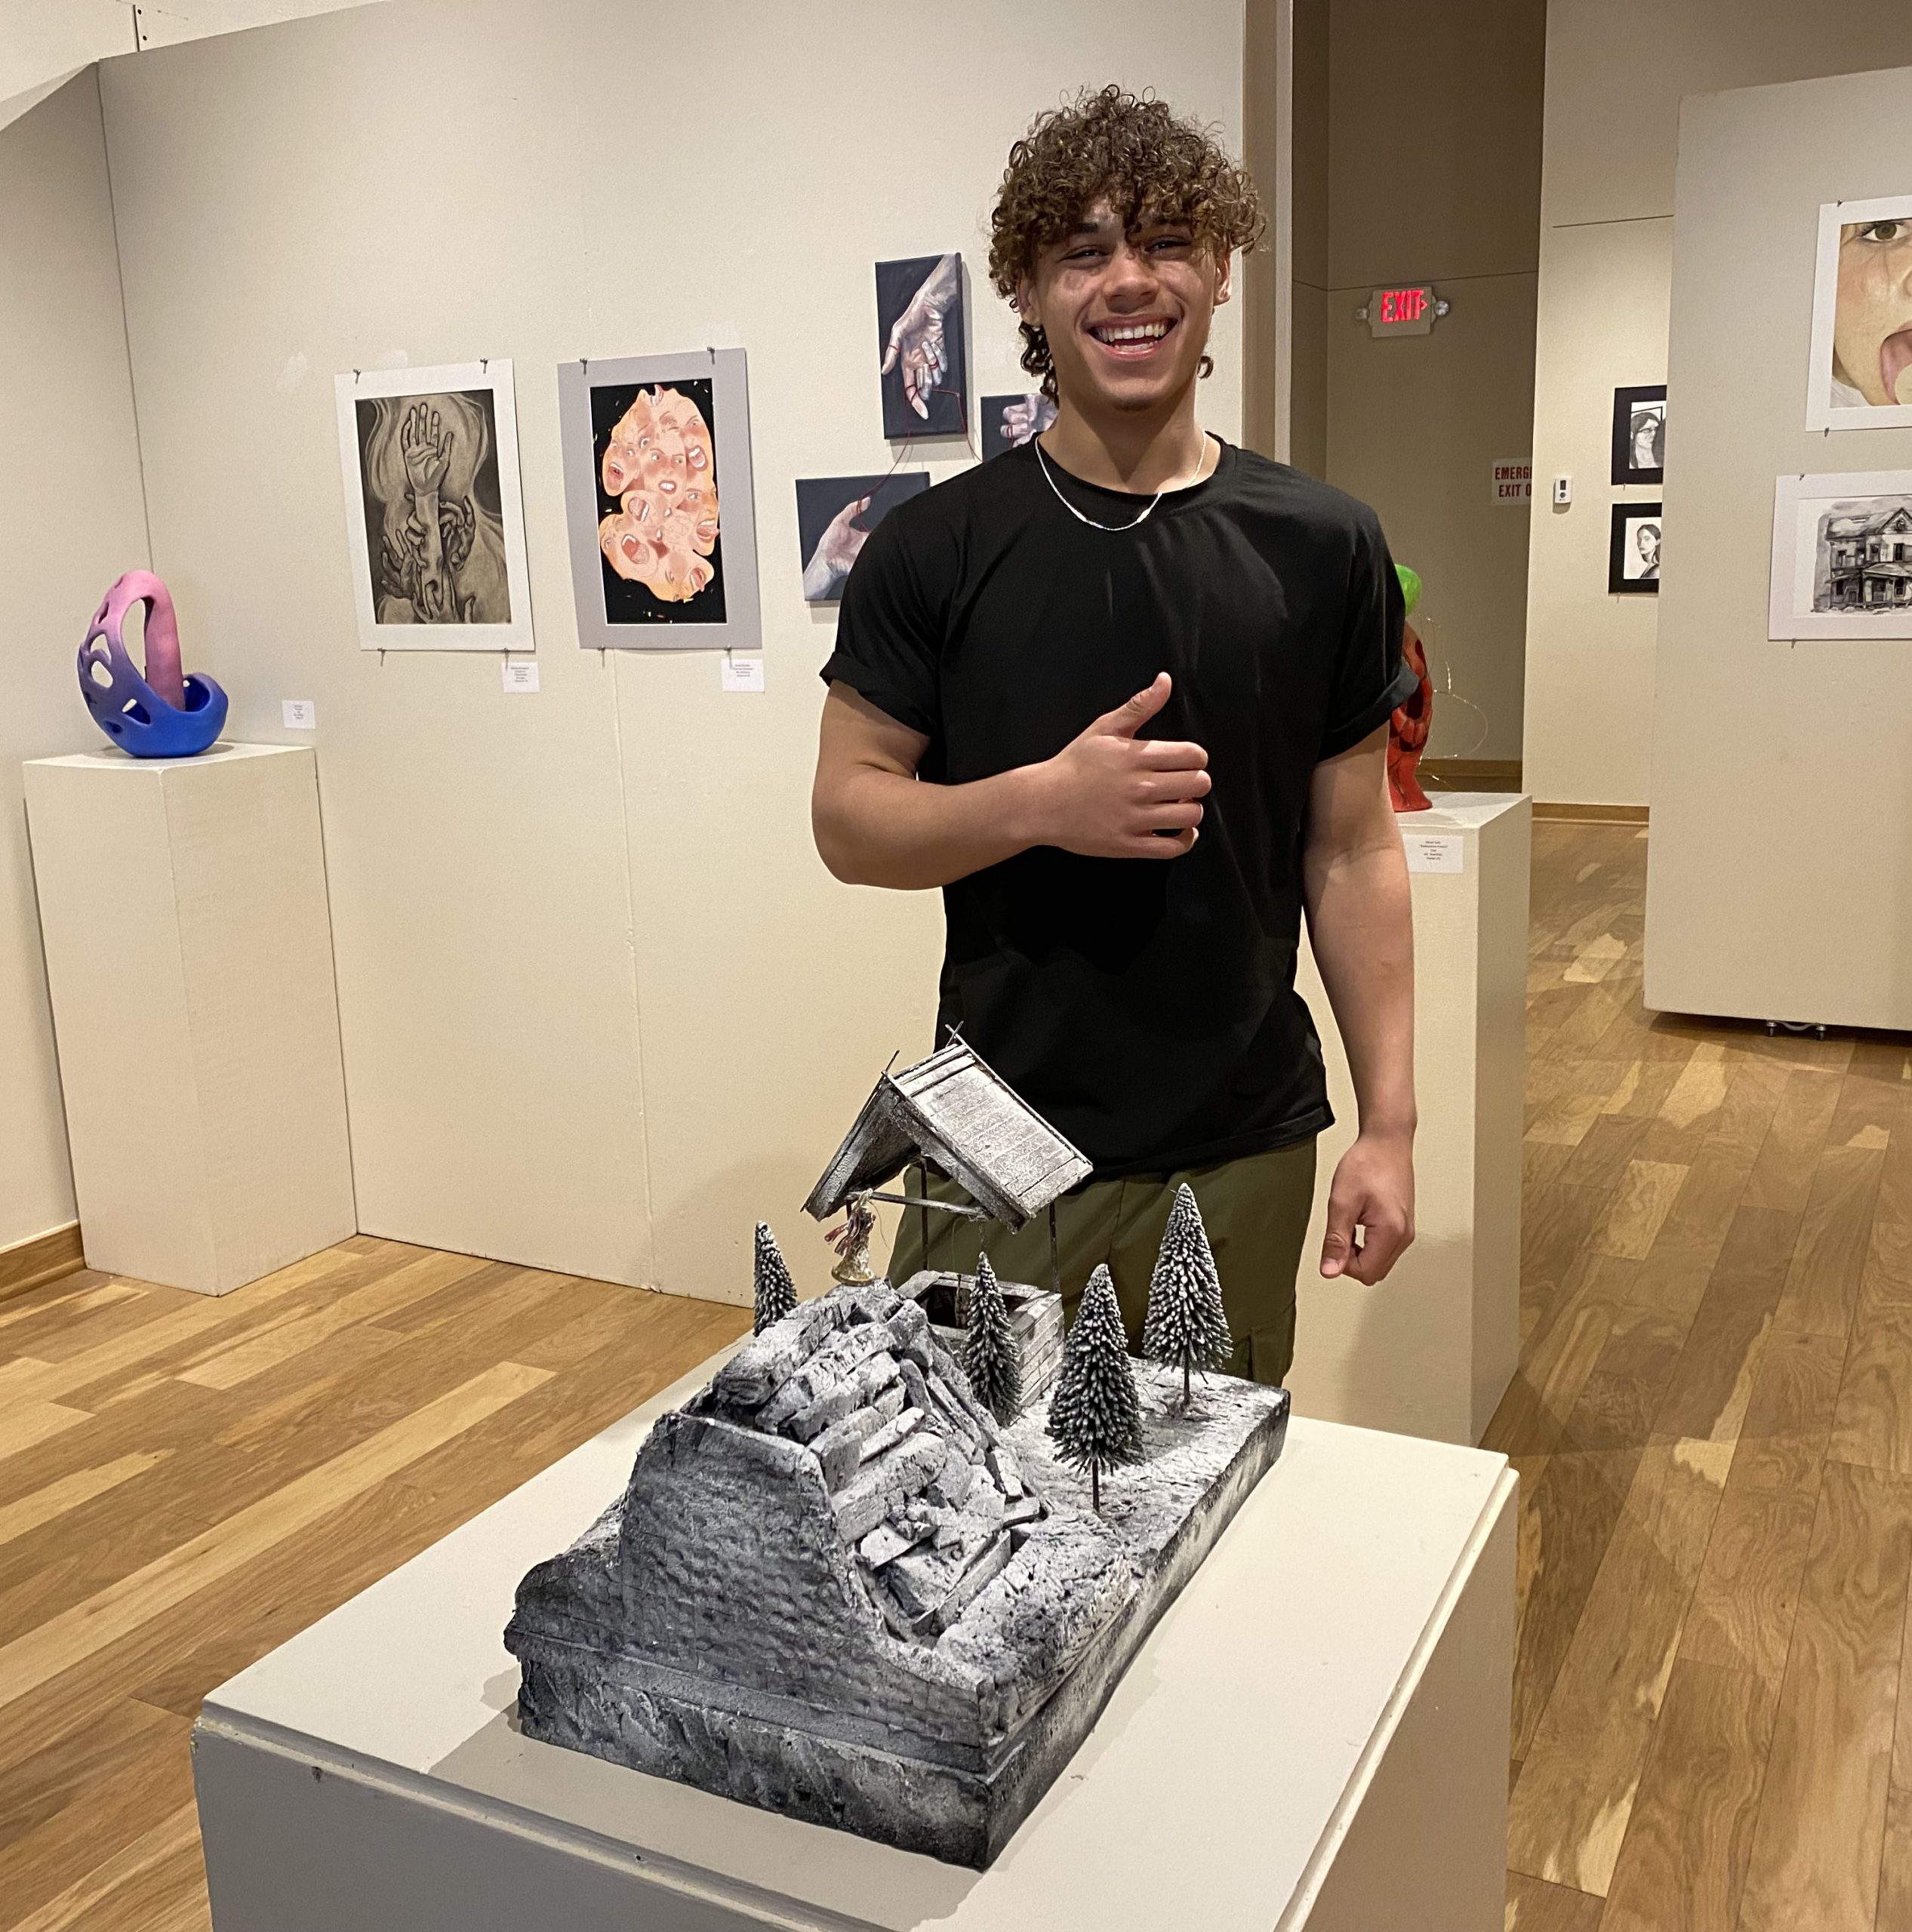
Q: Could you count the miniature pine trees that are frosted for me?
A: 4